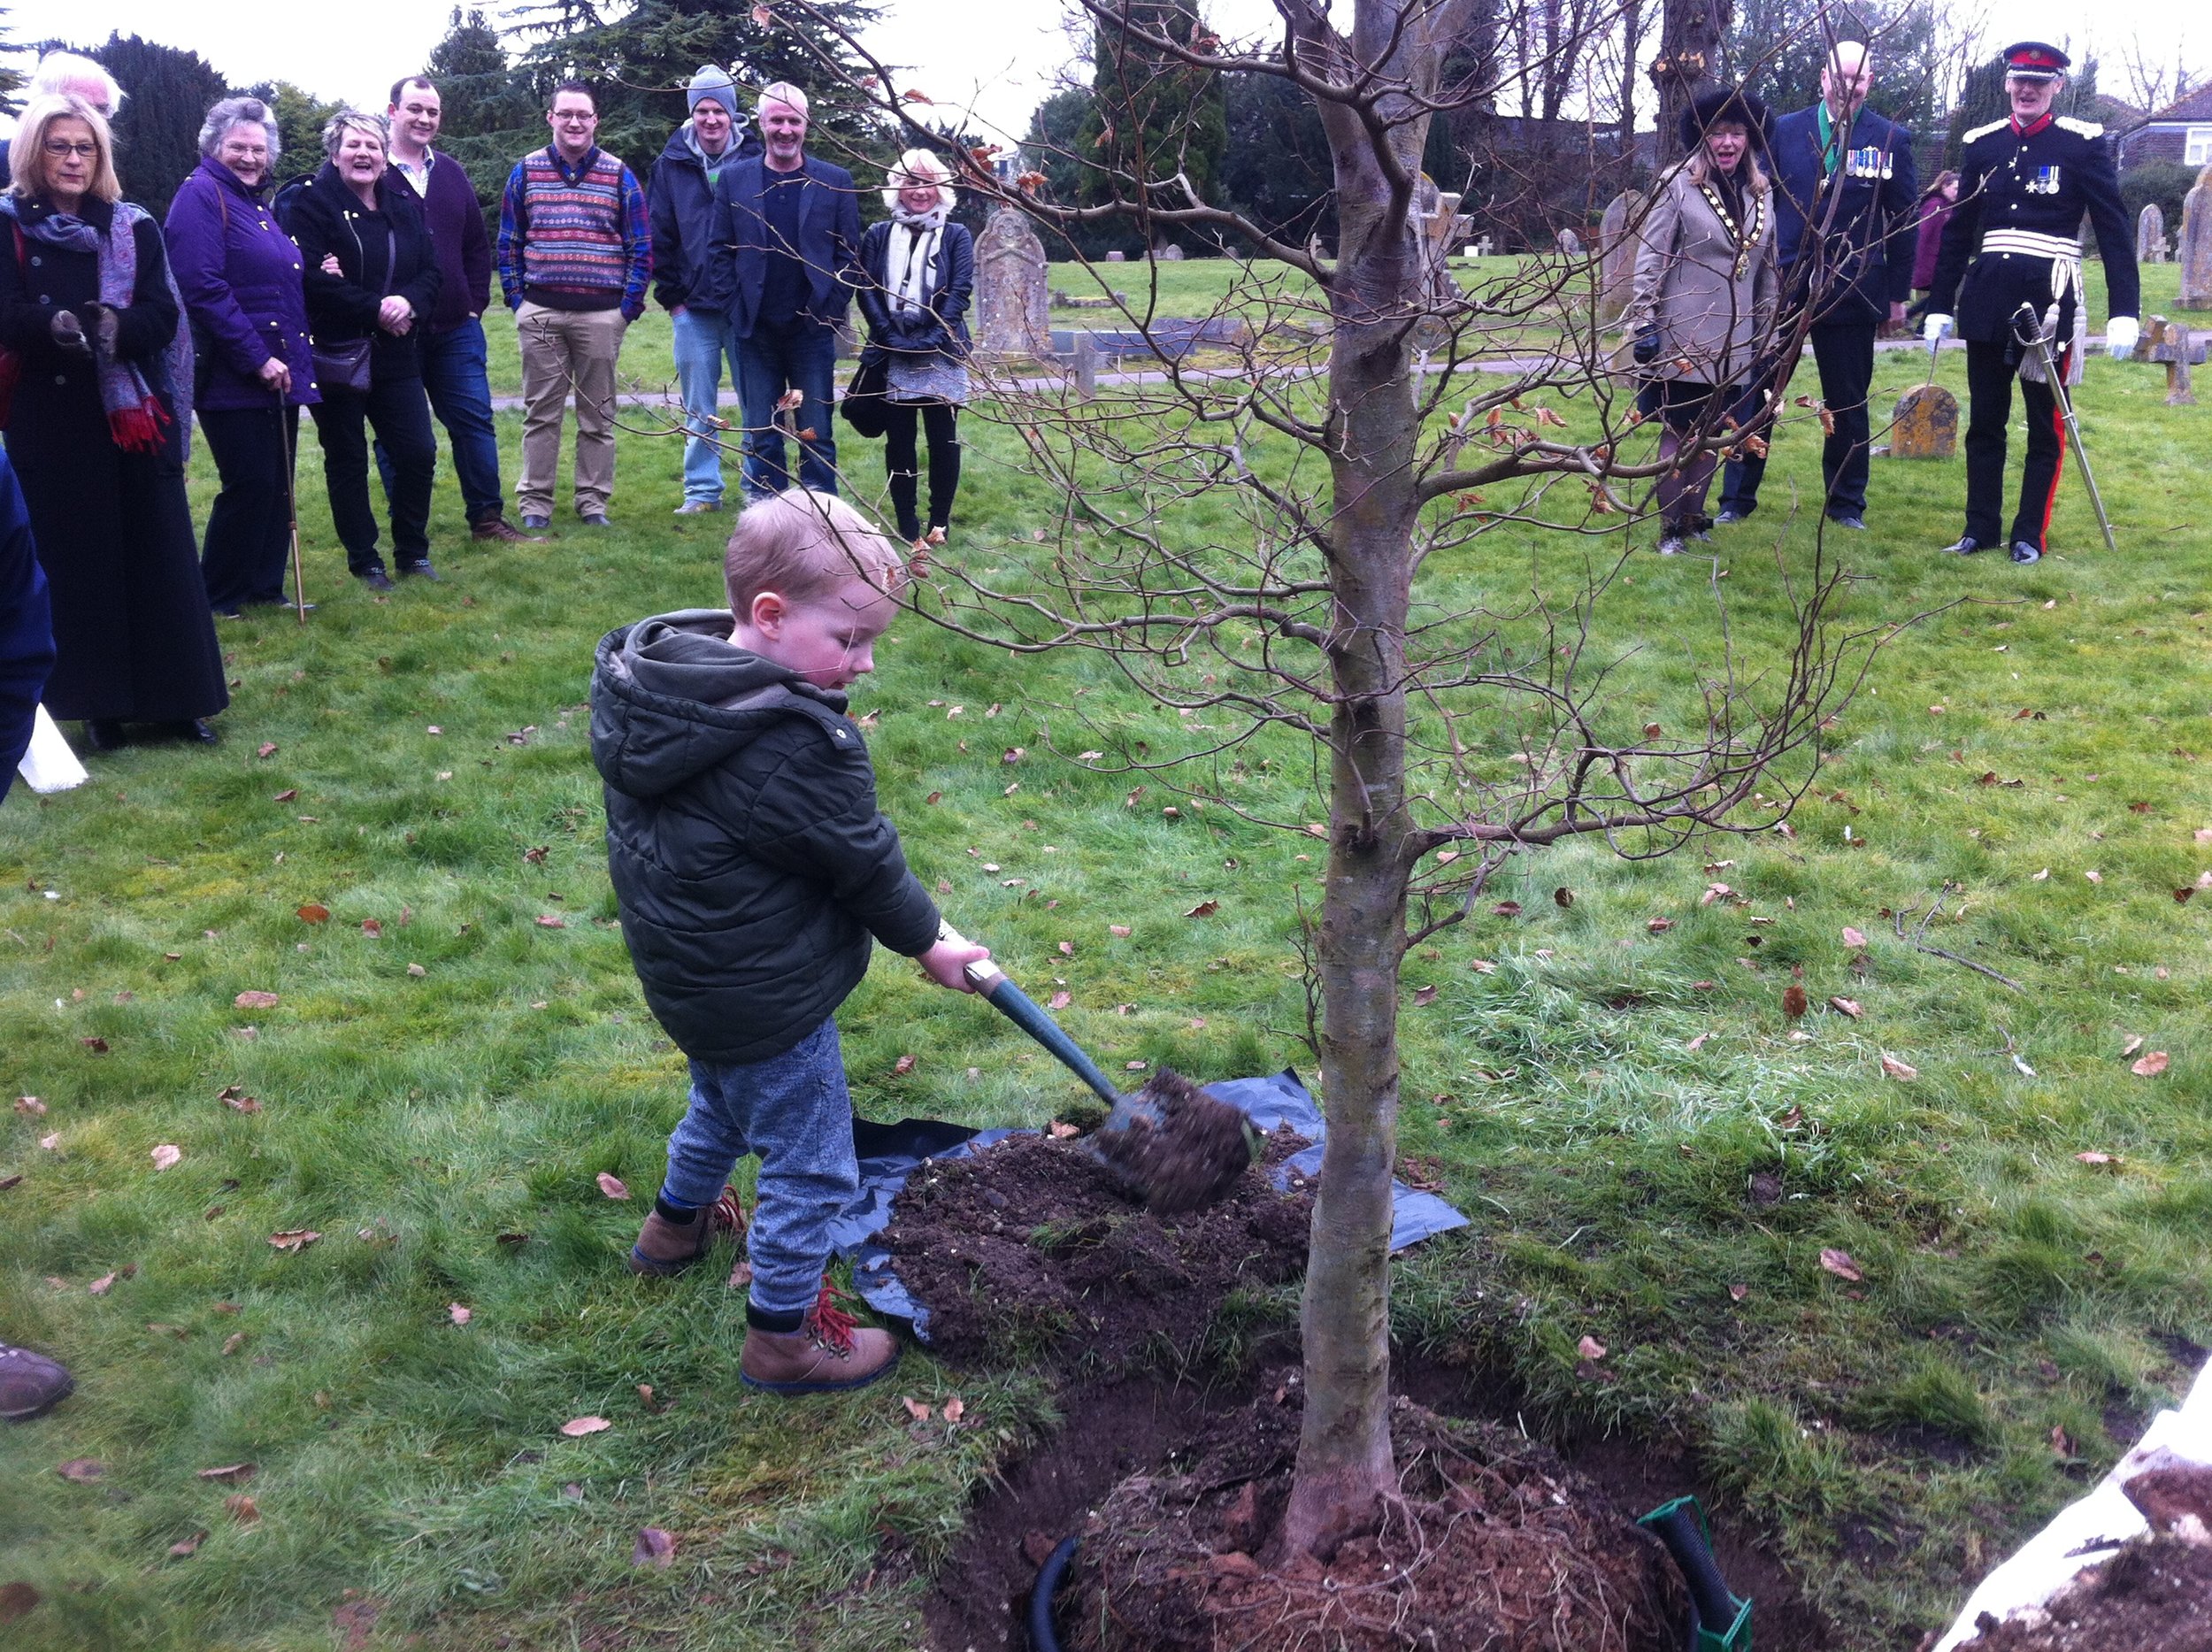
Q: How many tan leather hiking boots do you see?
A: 2